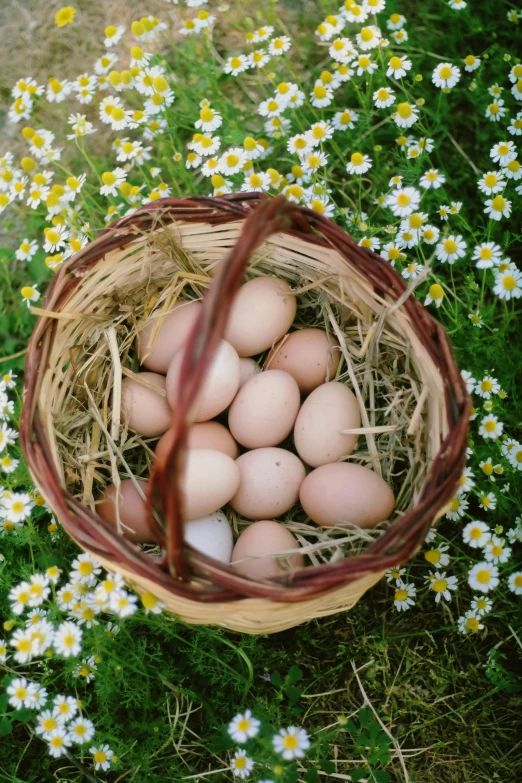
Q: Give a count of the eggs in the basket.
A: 15